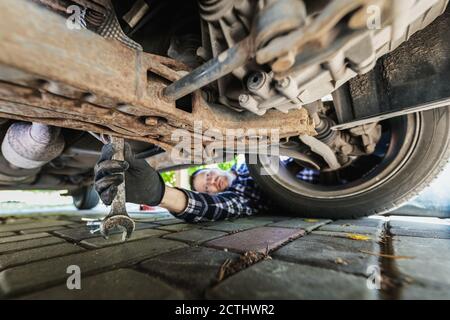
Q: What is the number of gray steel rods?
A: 1